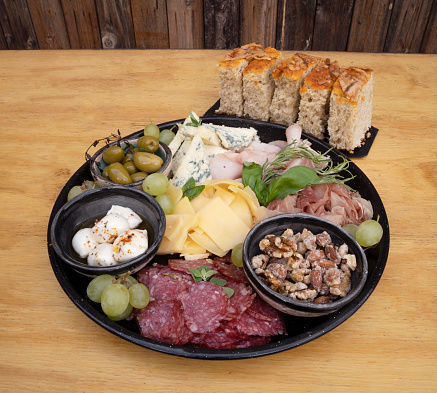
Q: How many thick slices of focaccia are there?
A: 5